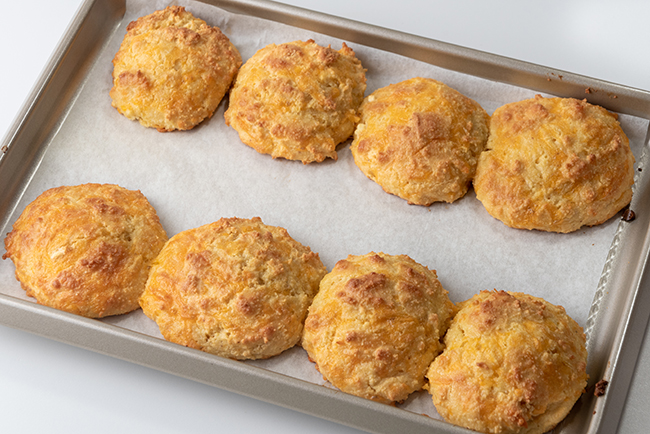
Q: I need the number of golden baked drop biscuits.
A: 8